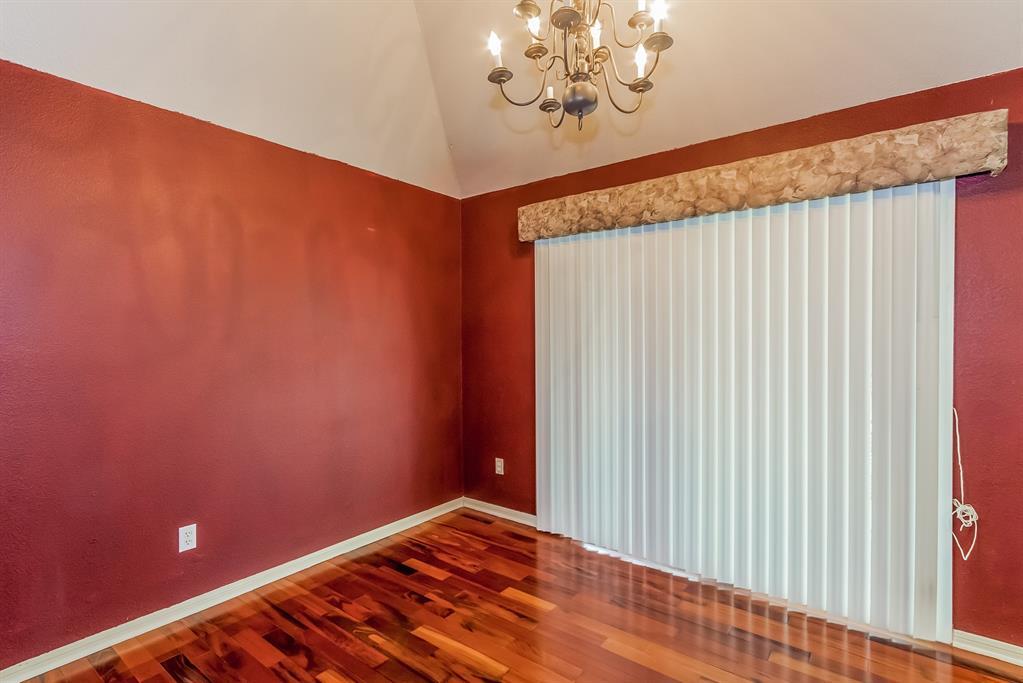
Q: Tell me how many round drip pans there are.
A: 9